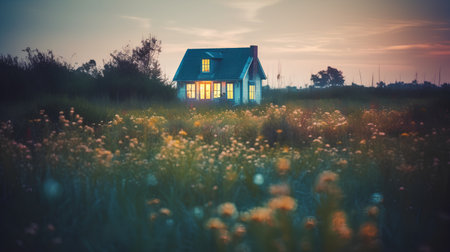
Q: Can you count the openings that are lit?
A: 6